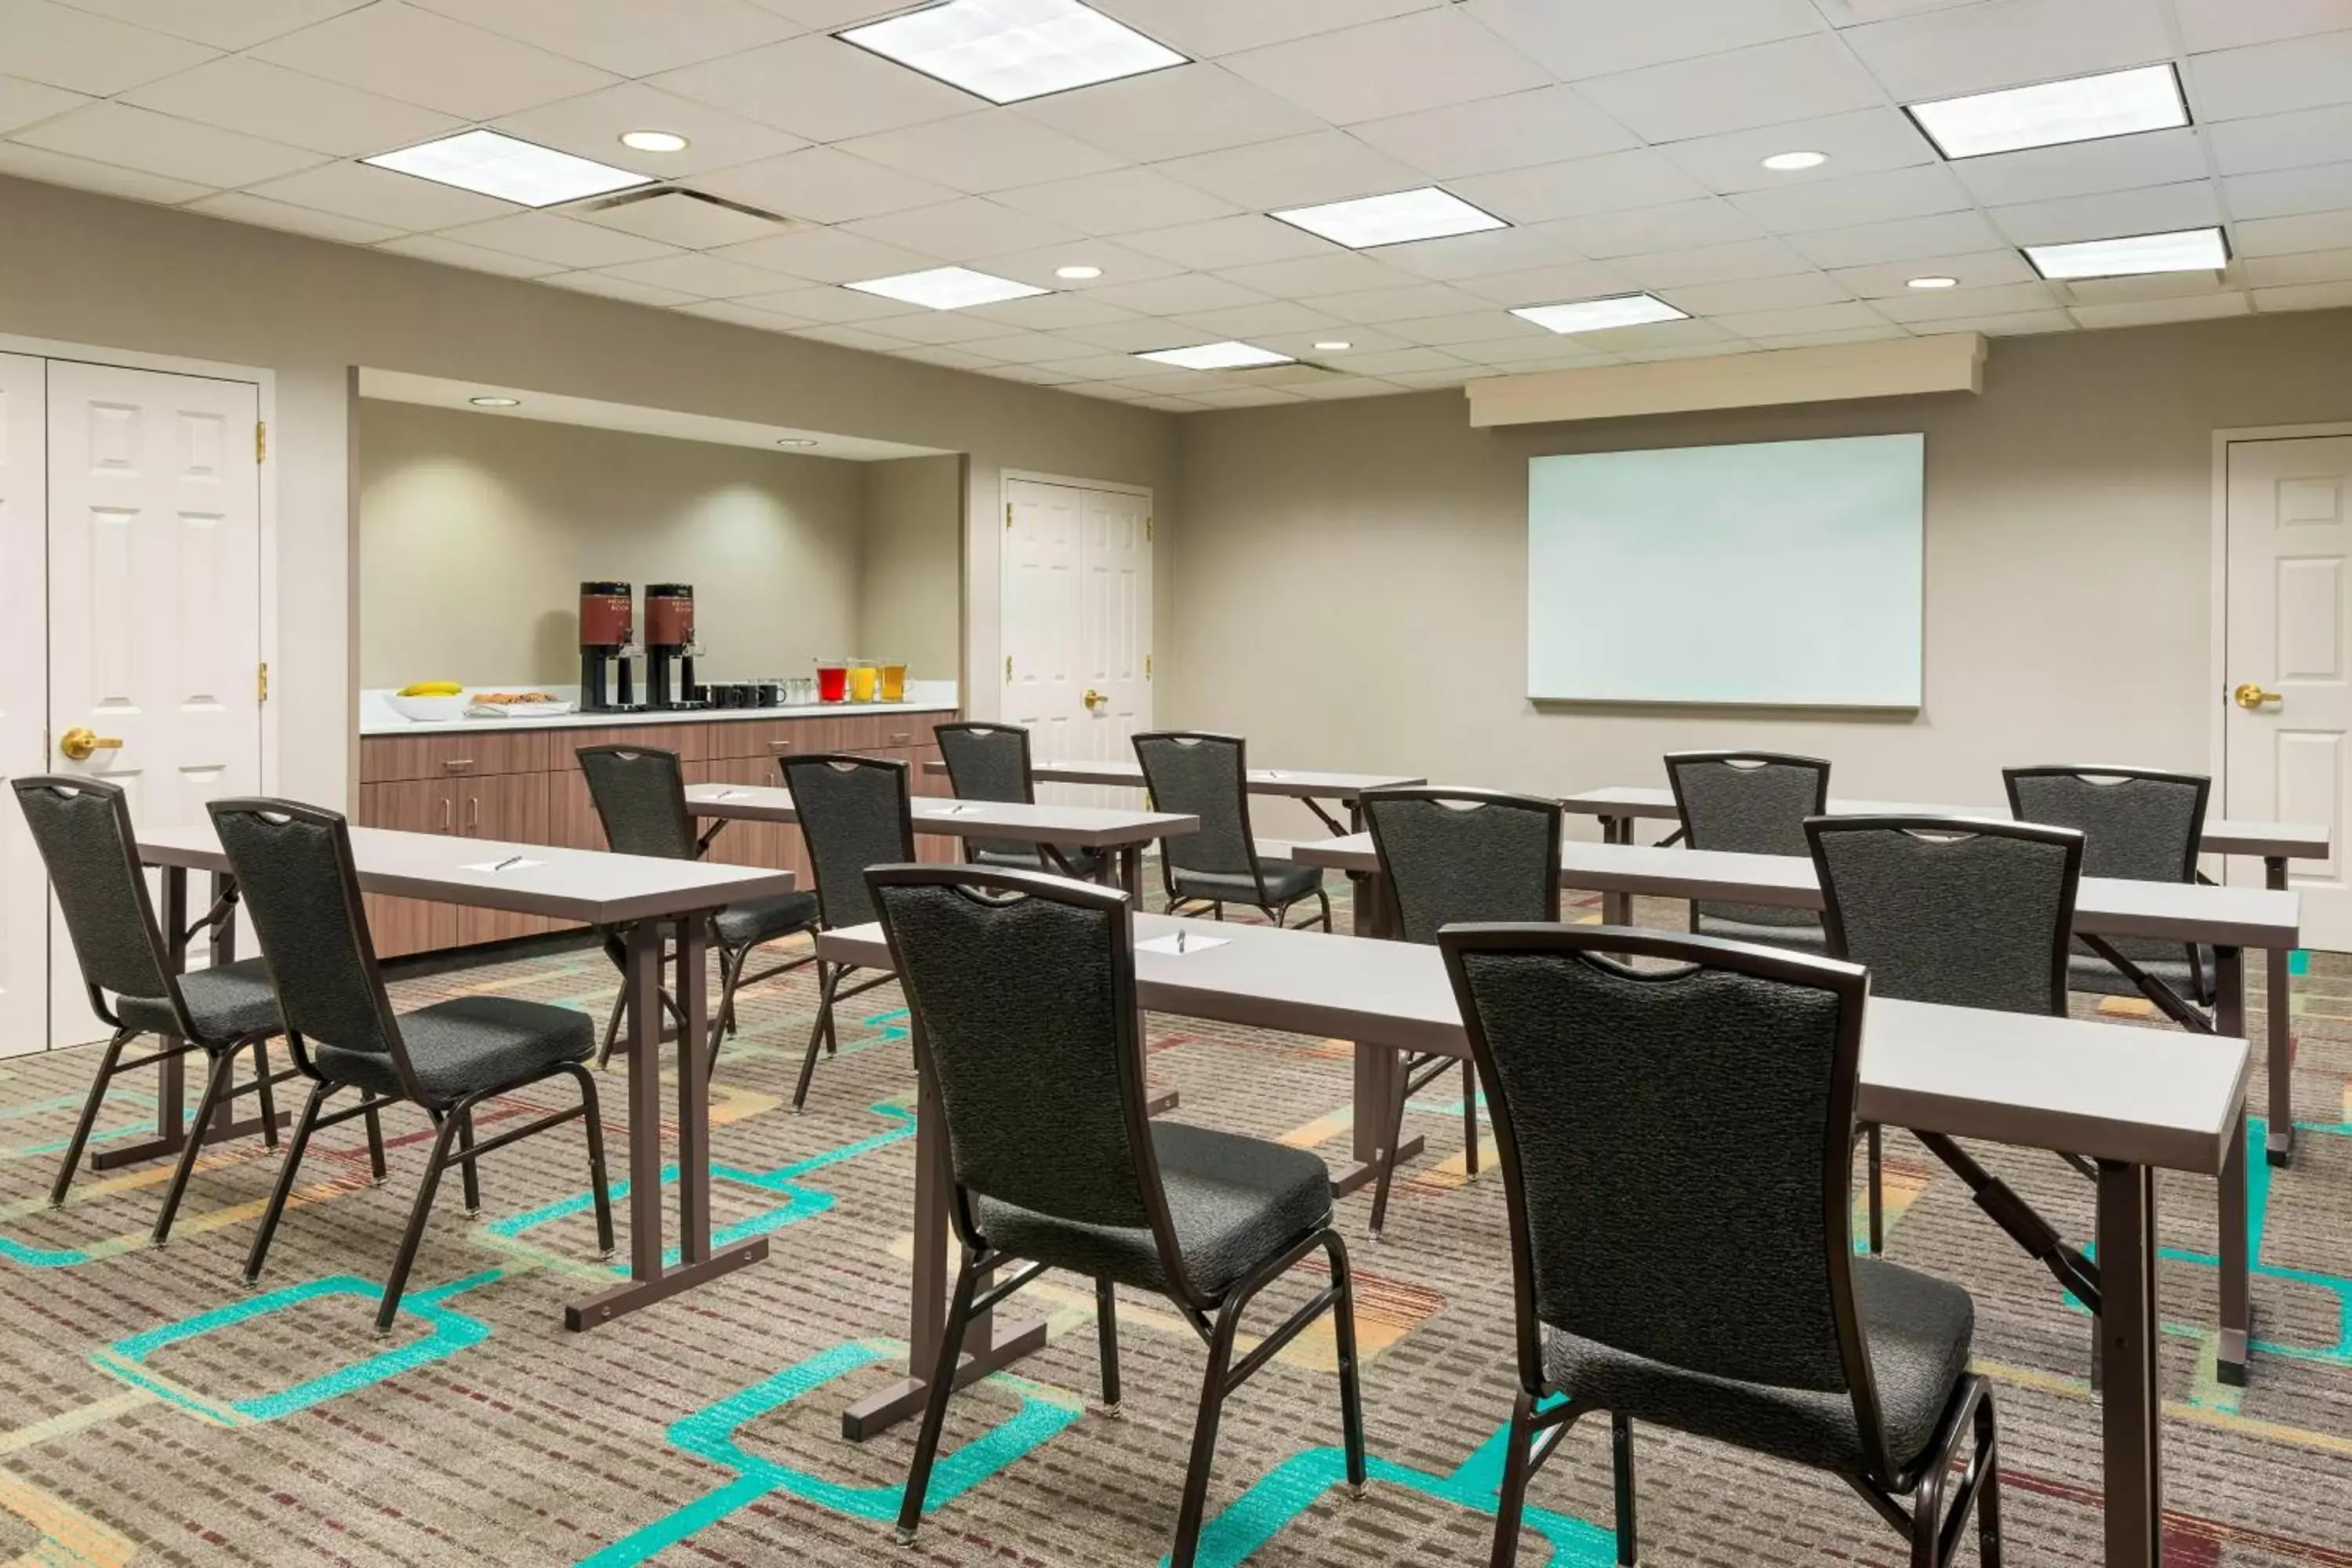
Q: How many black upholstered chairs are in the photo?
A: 12